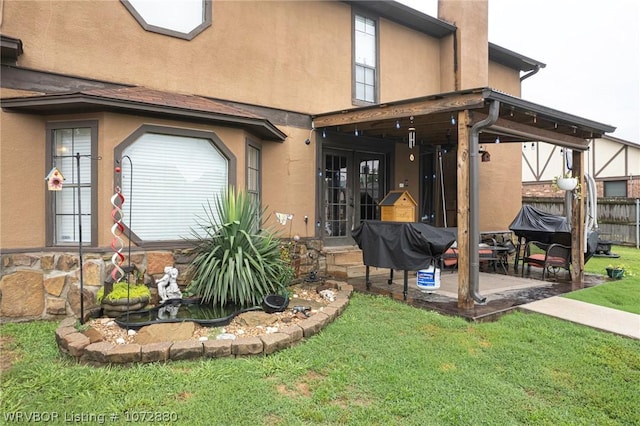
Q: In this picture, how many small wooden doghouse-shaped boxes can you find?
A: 1